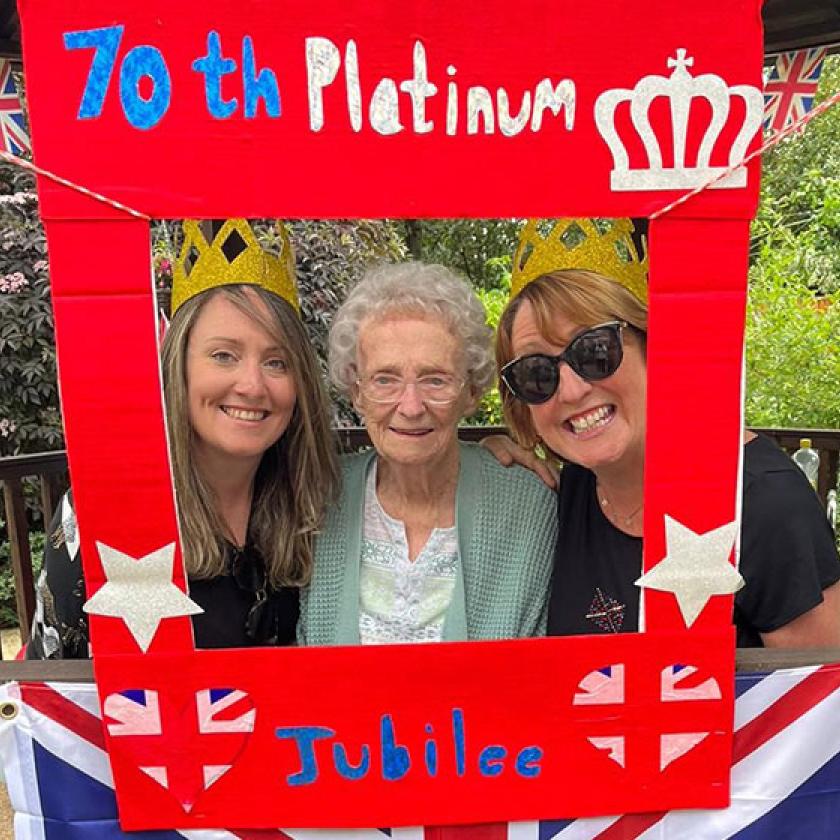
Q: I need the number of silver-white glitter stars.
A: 2